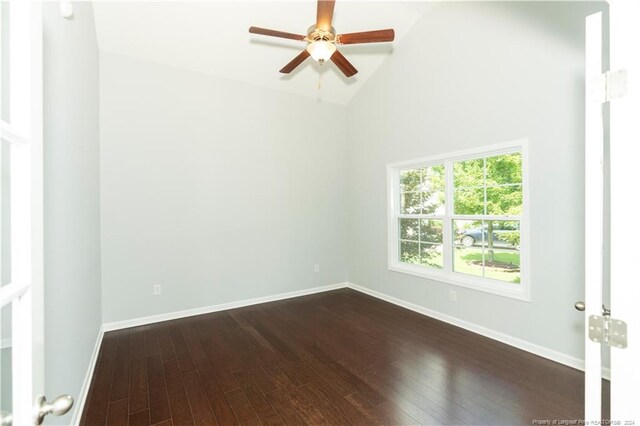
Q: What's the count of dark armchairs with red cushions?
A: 0